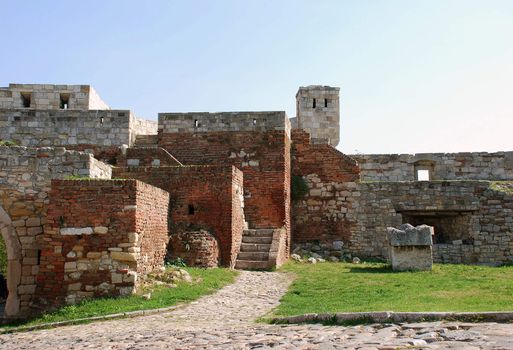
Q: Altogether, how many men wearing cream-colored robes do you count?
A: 0